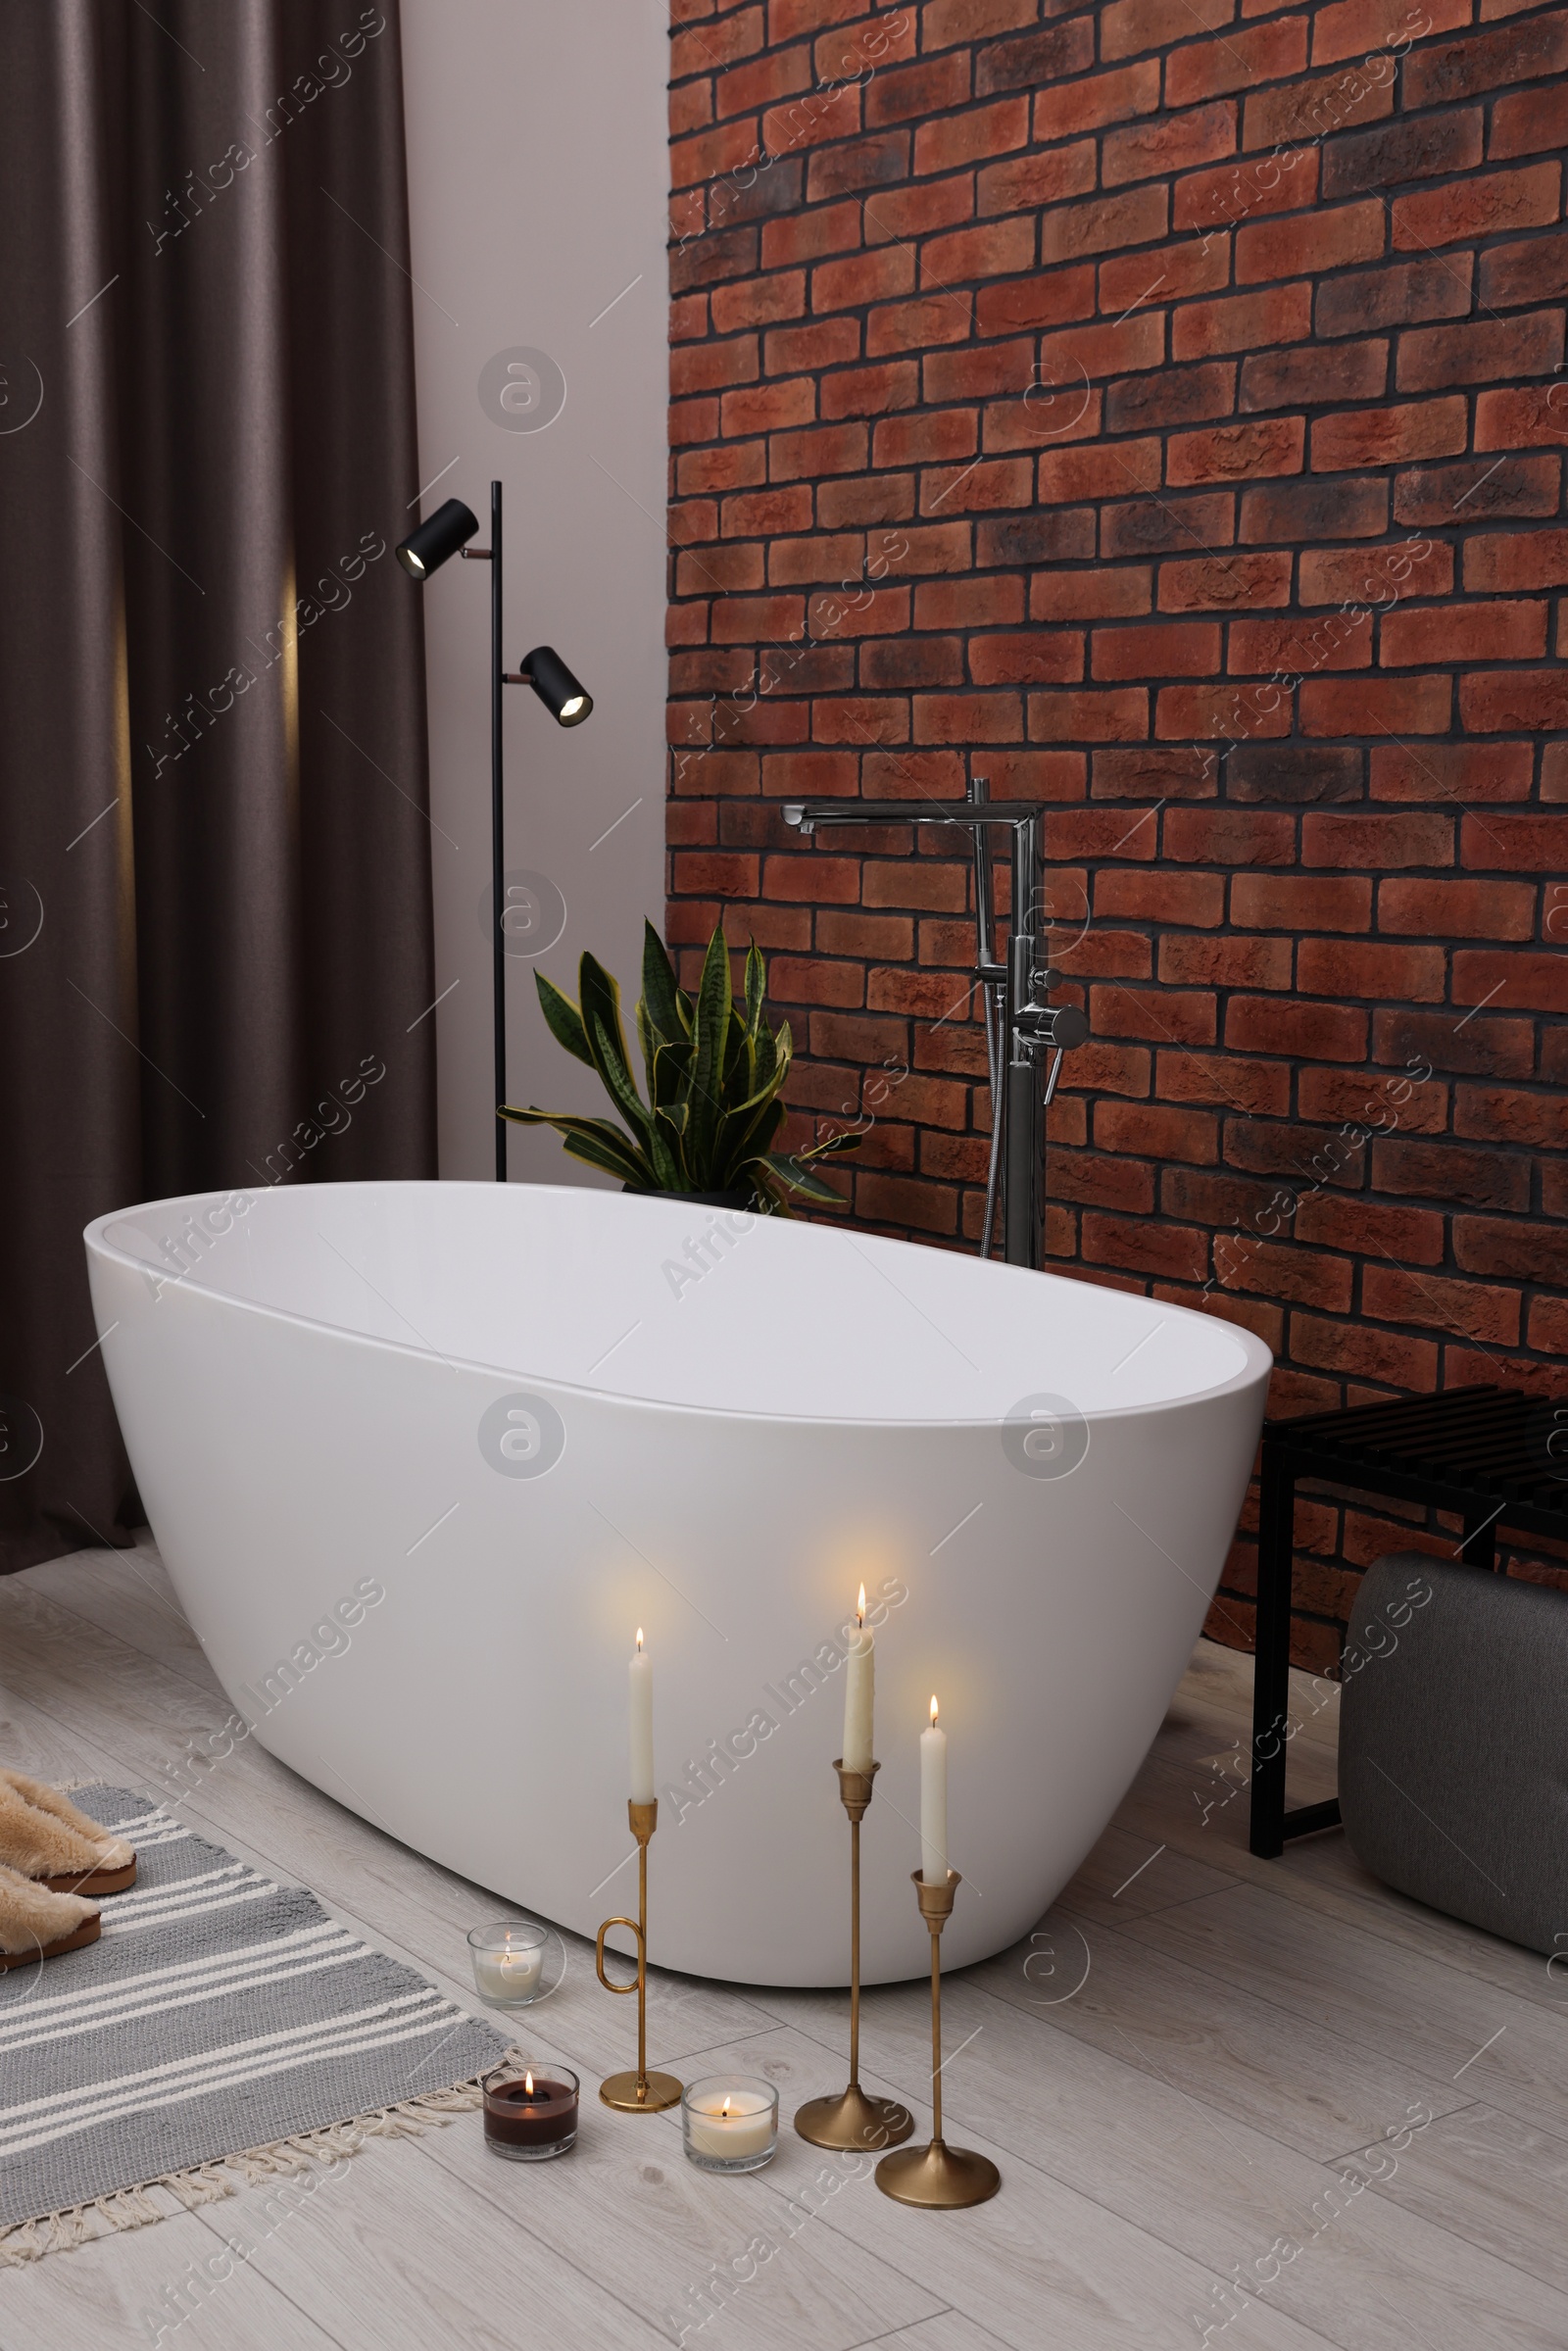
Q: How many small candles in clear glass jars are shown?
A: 3